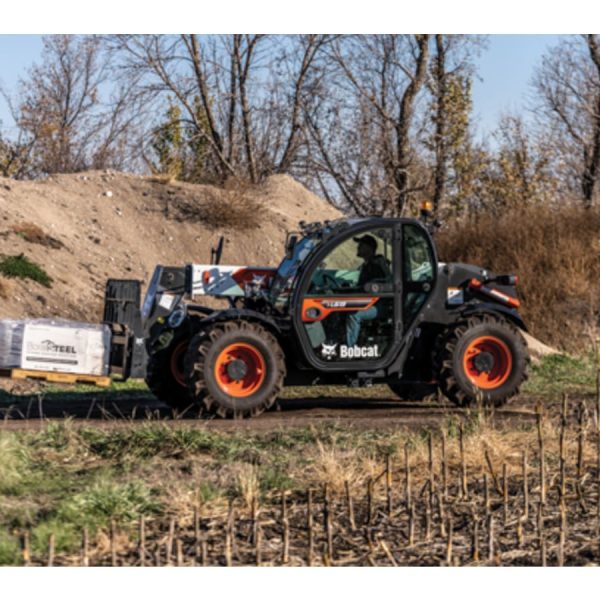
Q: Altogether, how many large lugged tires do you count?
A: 4